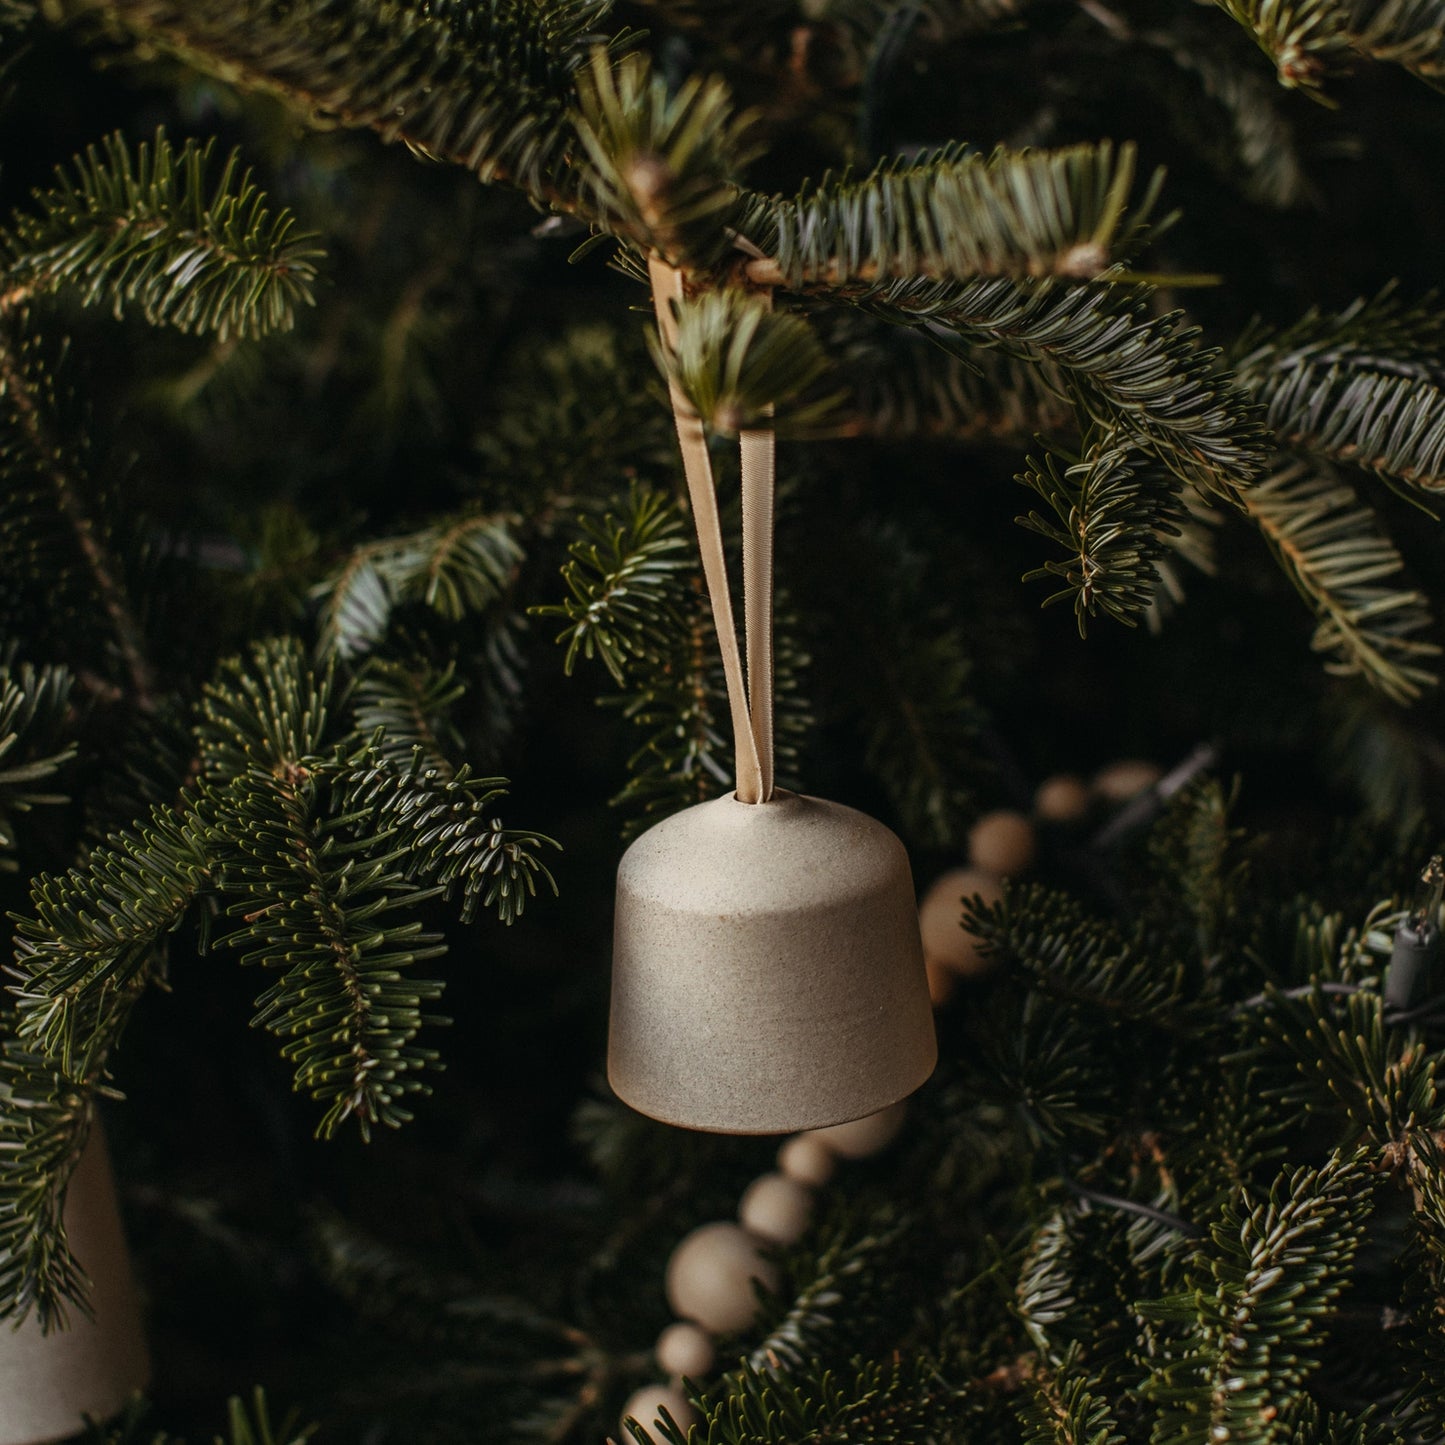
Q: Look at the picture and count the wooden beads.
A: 11